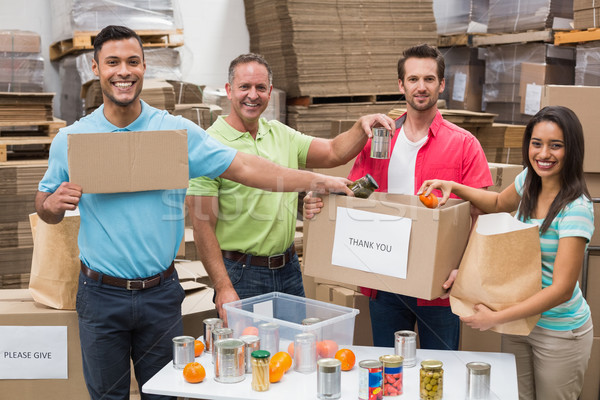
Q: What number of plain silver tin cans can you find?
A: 12